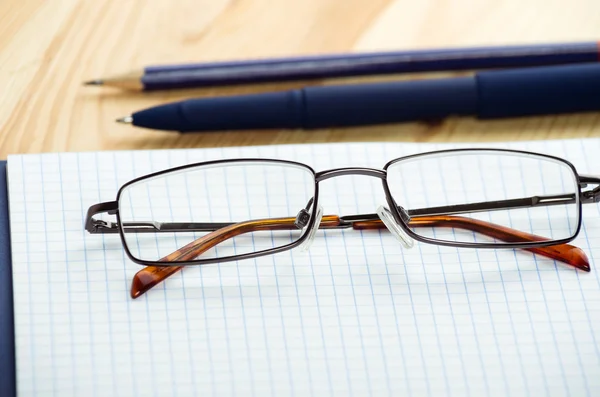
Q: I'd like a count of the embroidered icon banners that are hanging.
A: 0